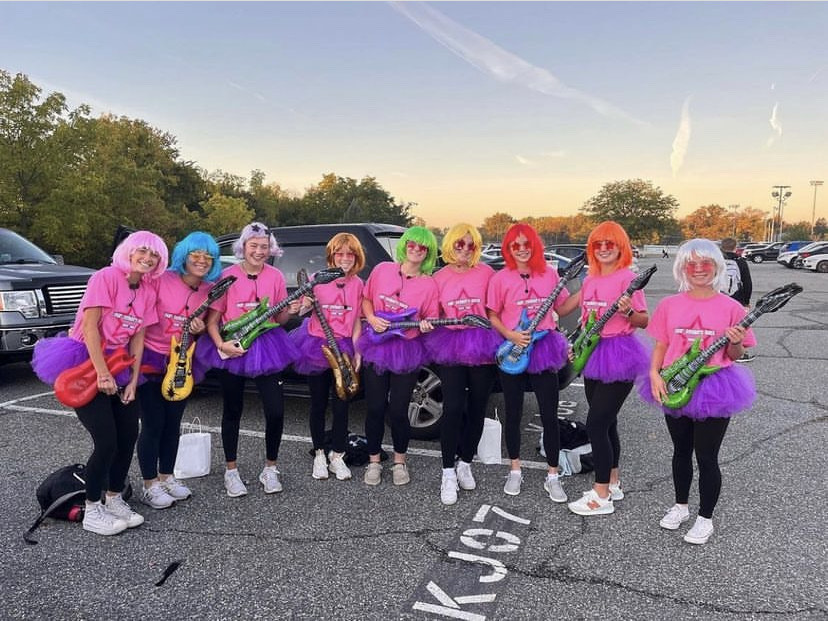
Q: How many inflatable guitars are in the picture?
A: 8